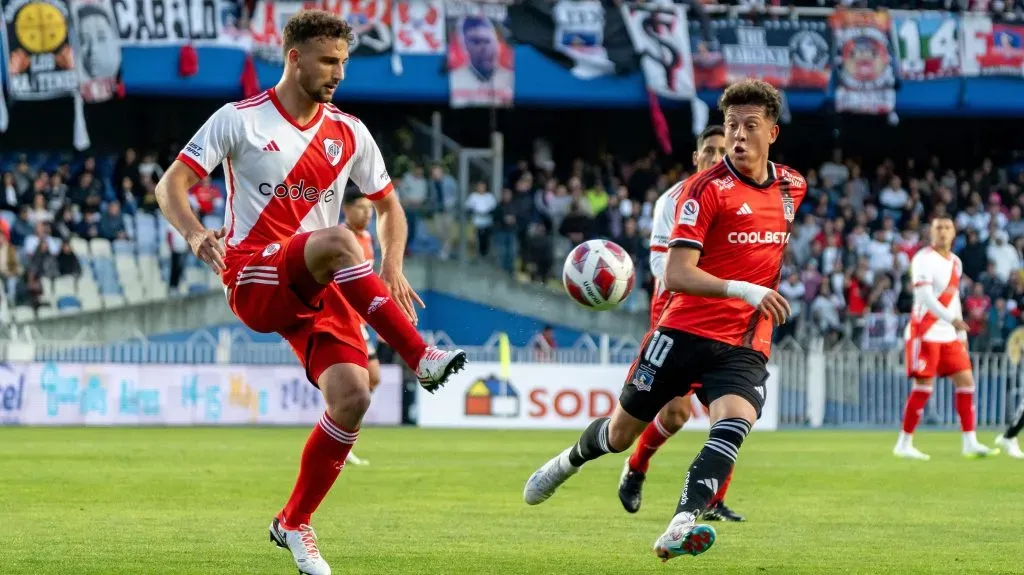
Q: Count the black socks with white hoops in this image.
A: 2